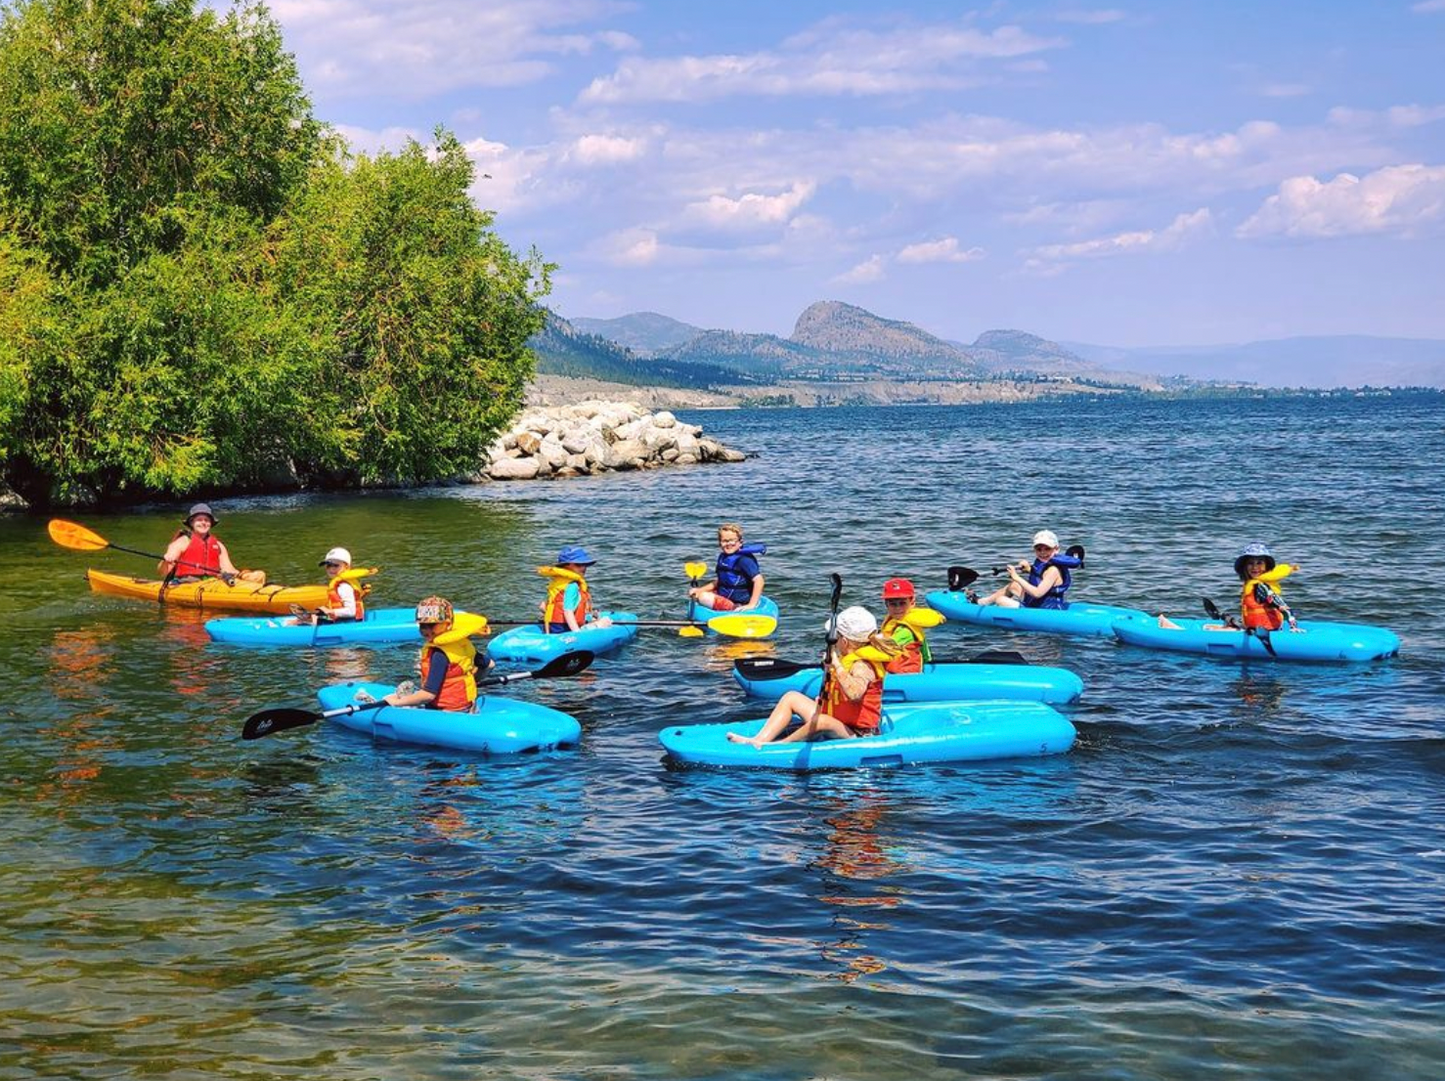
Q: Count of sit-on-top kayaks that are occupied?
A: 8